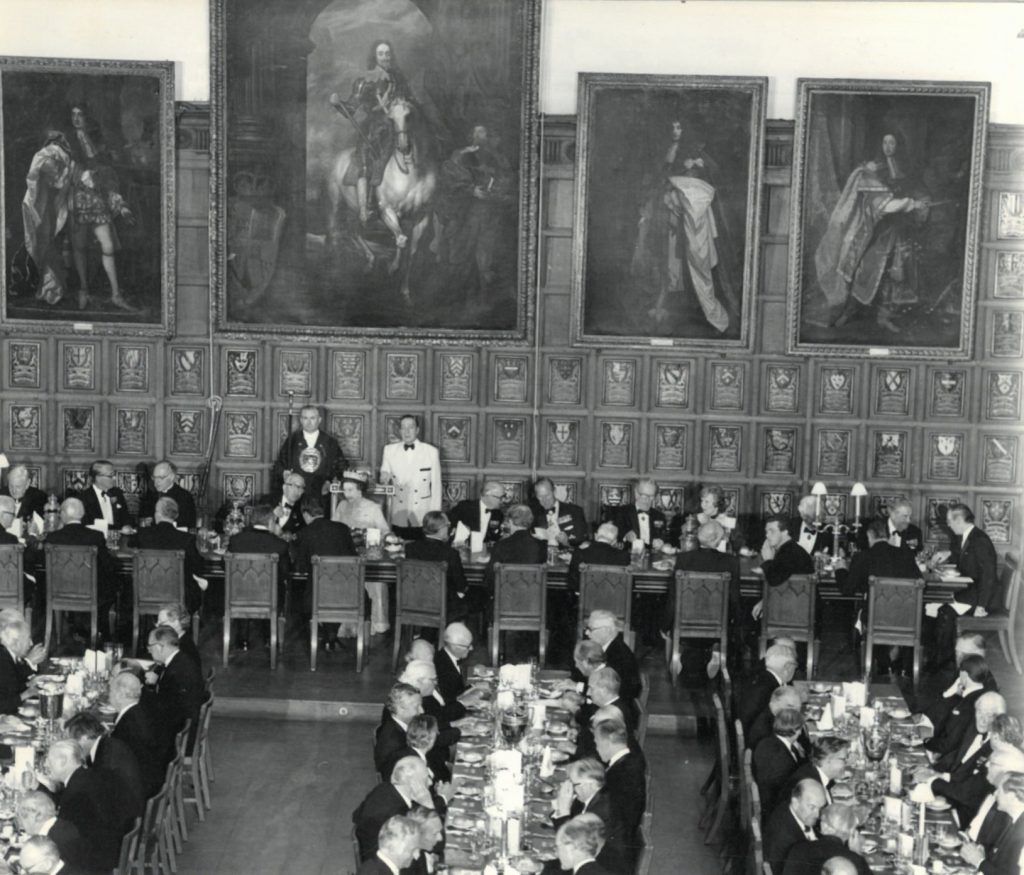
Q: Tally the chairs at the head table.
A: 12